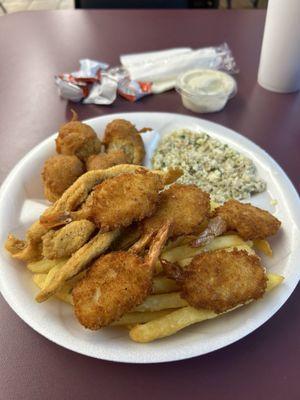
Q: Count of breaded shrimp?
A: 5